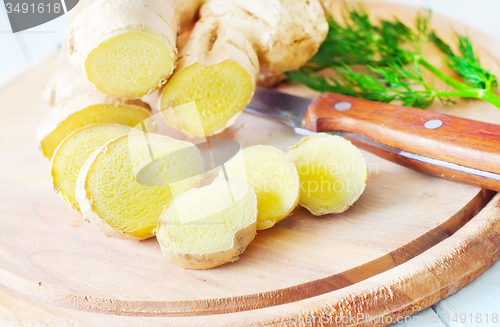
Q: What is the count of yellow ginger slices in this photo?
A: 6